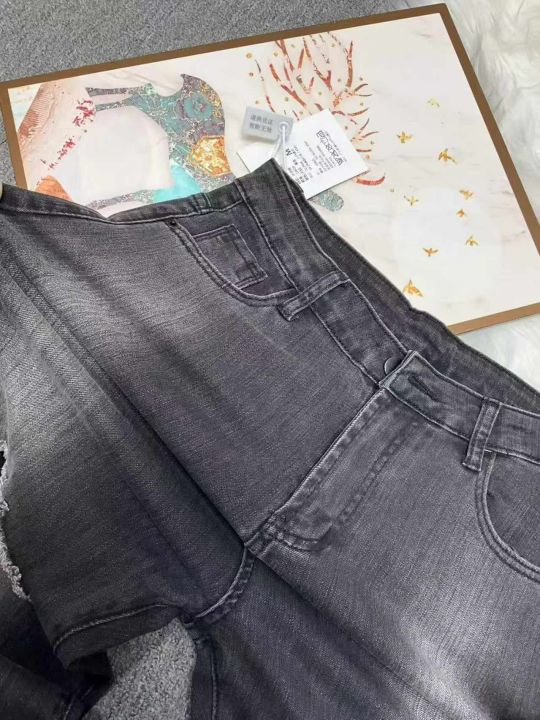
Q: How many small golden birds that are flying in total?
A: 9